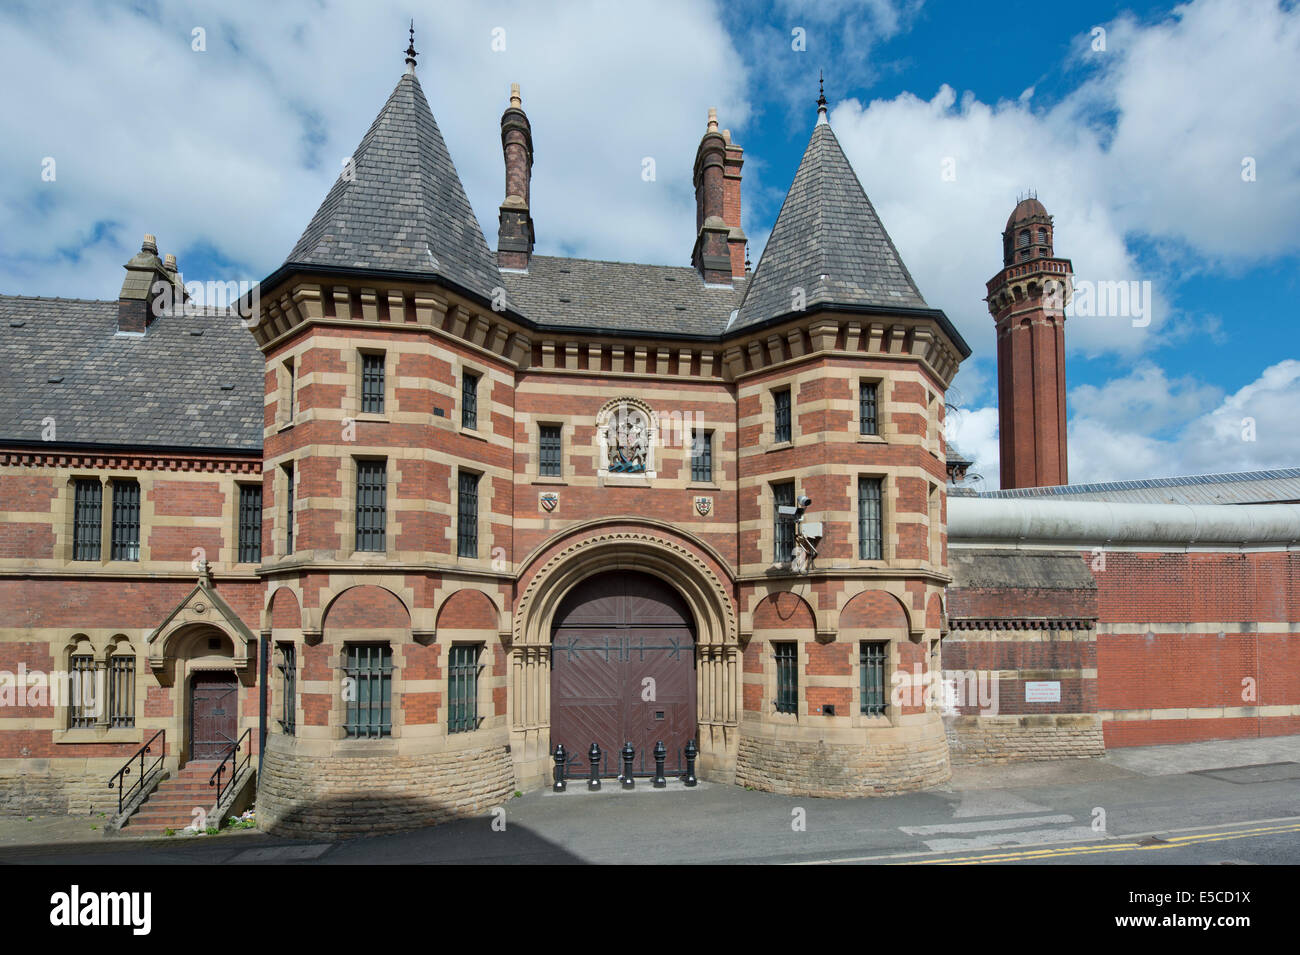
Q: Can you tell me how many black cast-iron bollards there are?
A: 5